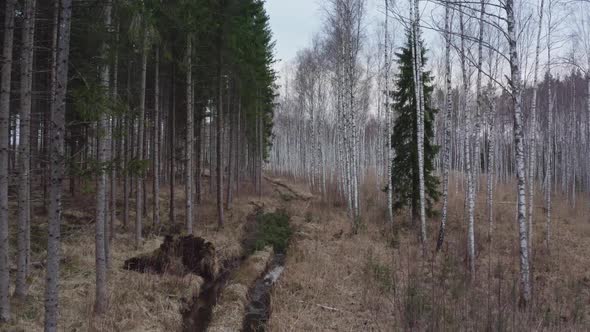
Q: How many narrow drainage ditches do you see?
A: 2